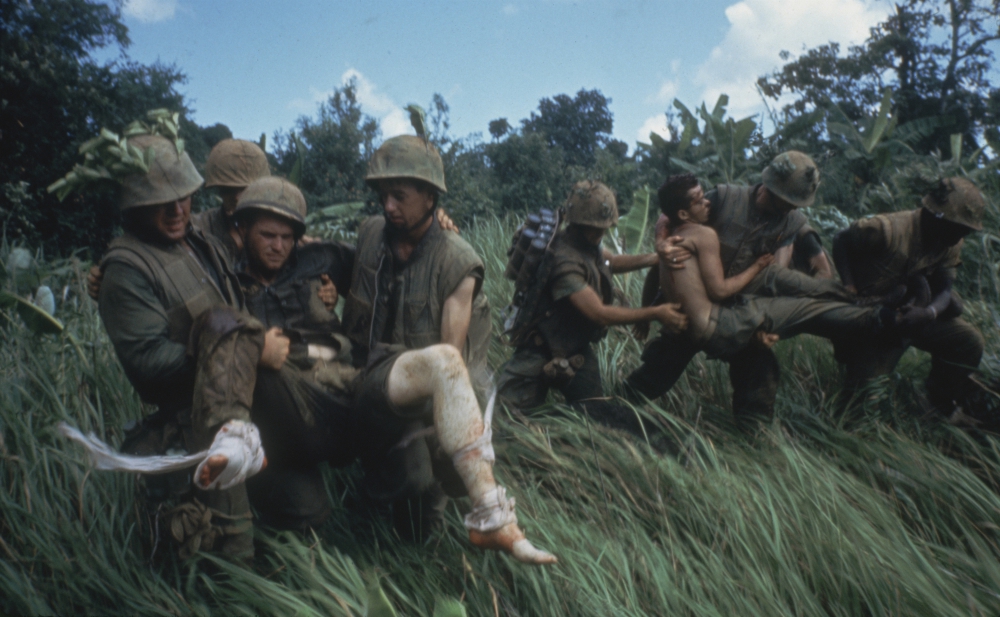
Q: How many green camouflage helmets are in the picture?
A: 7